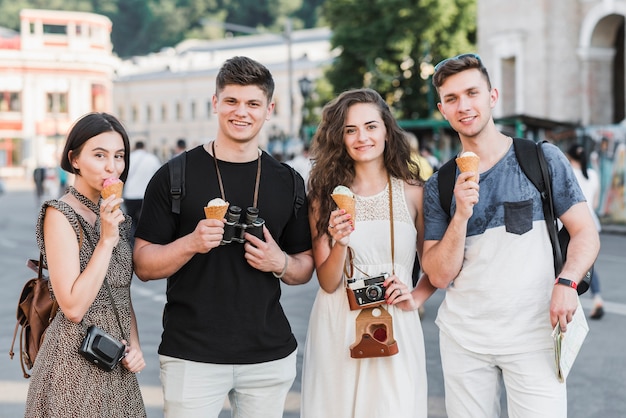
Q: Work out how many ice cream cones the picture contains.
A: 4